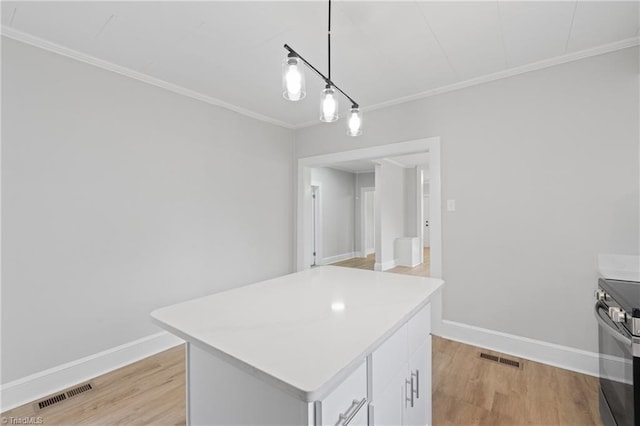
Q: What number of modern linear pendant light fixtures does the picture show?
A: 1